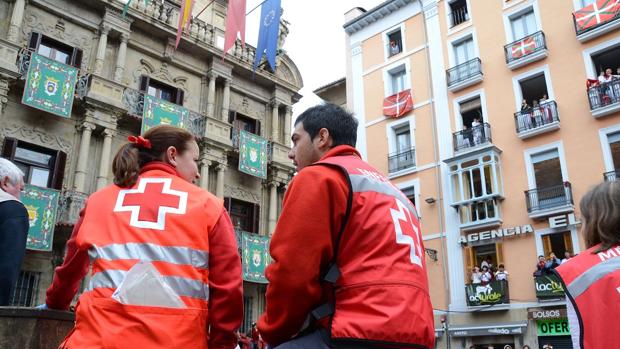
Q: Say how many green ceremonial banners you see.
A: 5